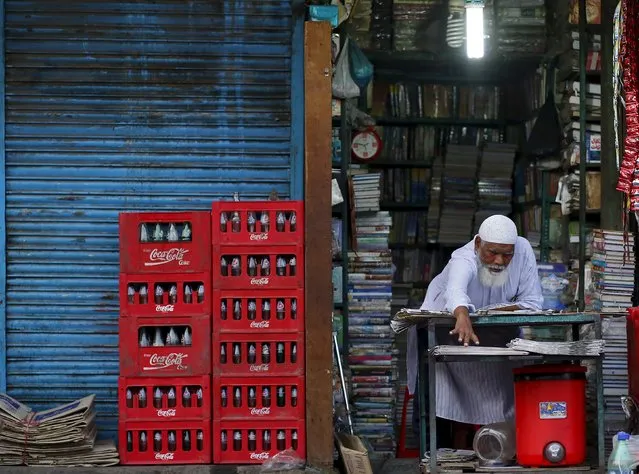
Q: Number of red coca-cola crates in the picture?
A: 11